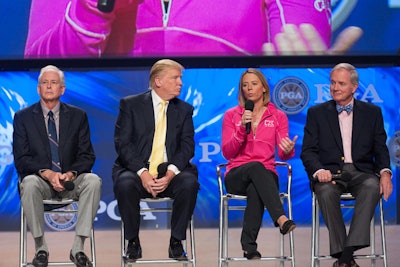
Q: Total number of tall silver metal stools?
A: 4